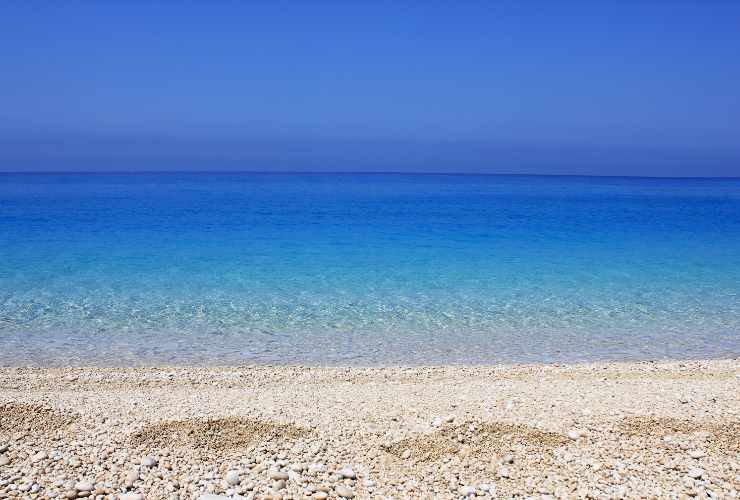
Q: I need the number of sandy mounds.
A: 4